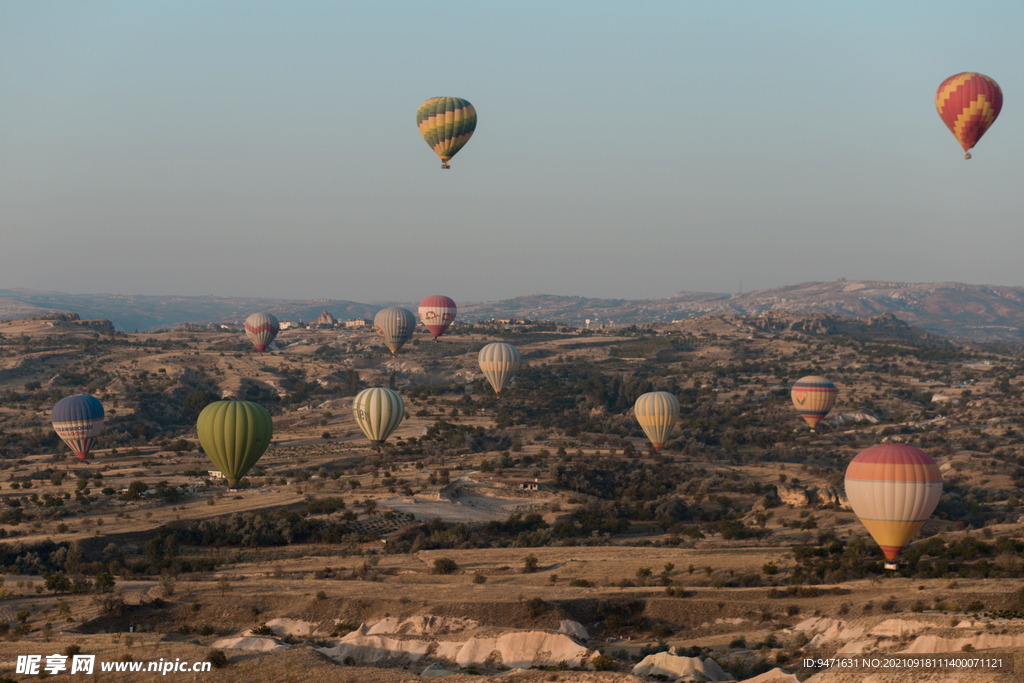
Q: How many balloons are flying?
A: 12